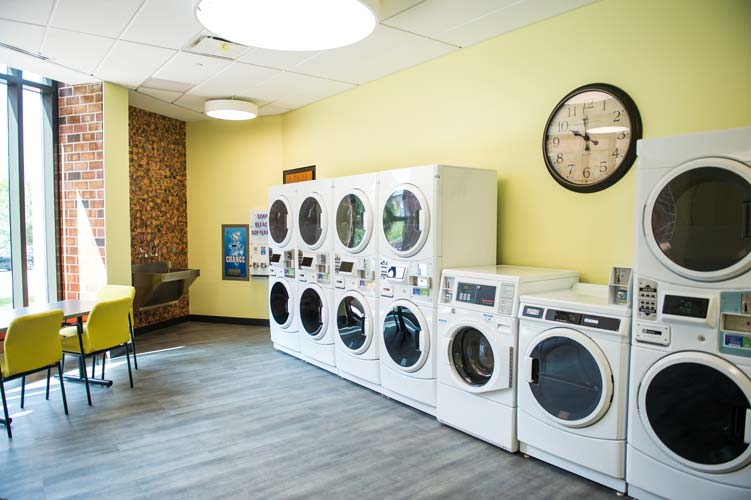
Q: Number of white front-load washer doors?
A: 12